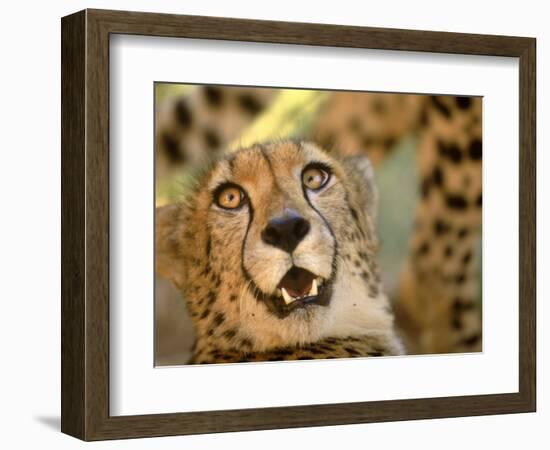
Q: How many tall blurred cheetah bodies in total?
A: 1